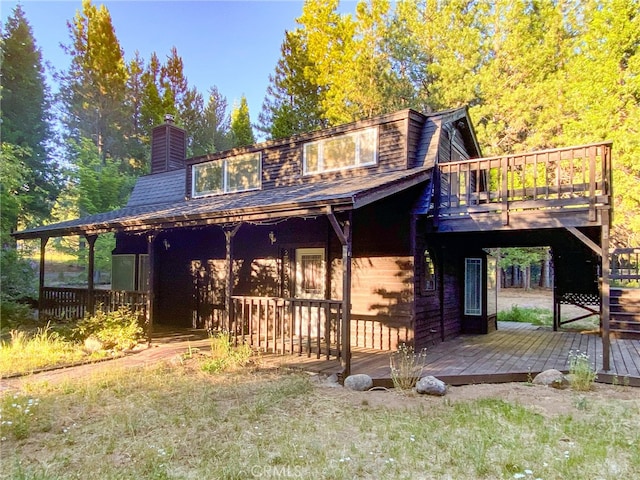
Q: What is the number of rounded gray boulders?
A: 3